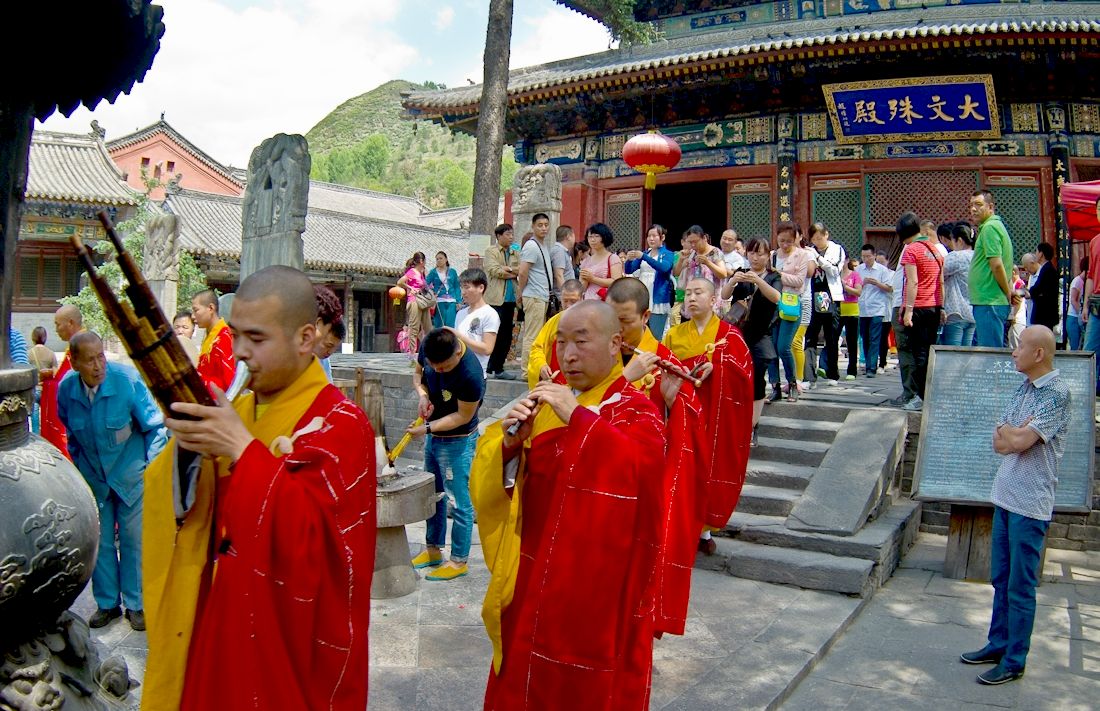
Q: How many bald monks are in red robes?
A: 7